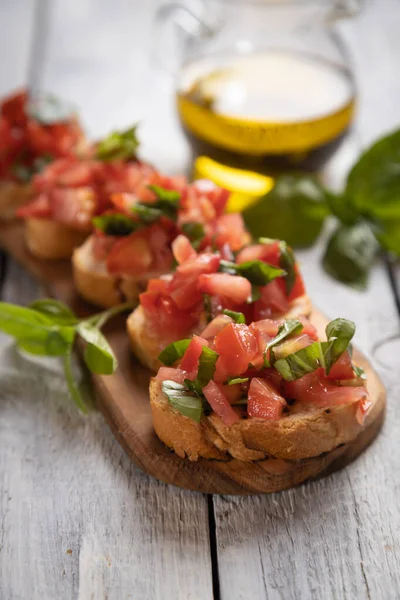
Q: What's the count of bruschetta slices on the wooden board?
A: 5